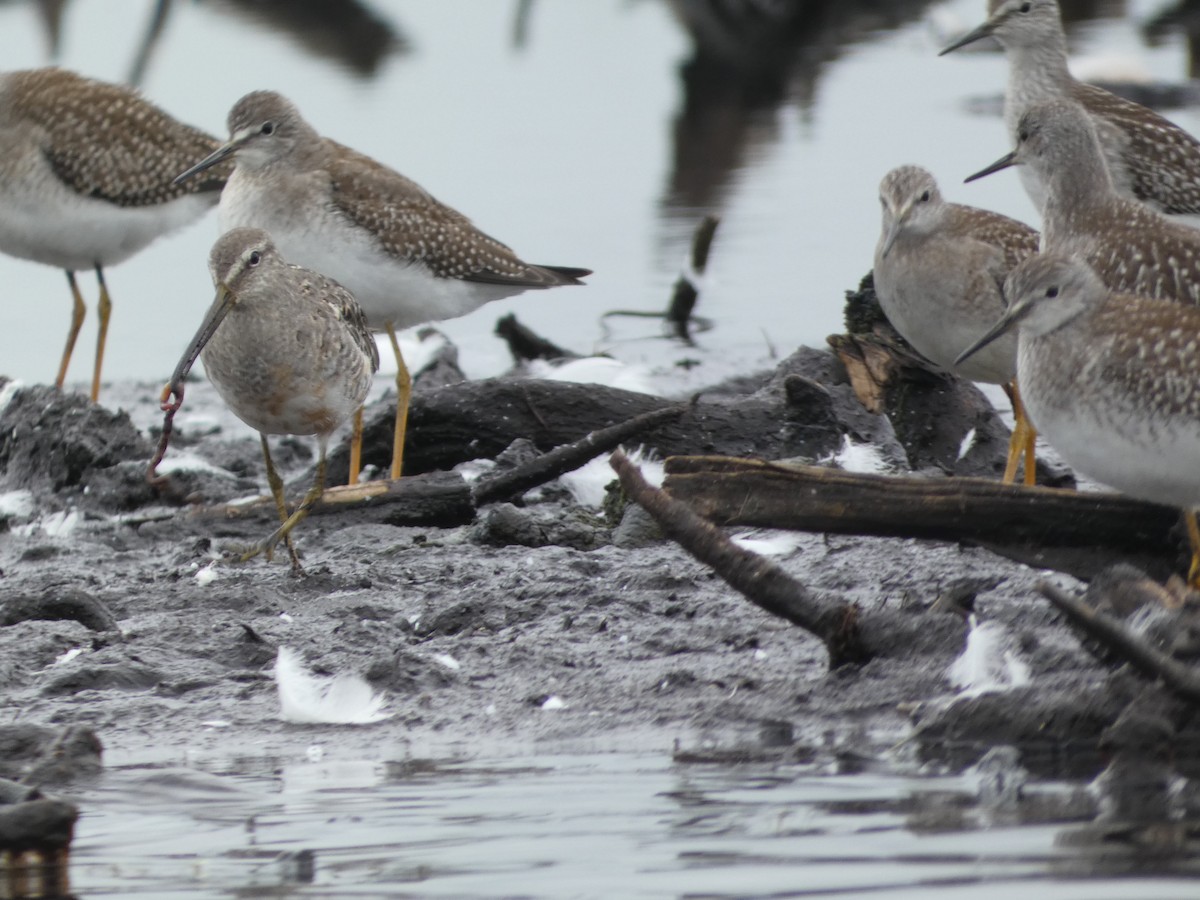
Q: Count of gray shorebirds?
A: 7